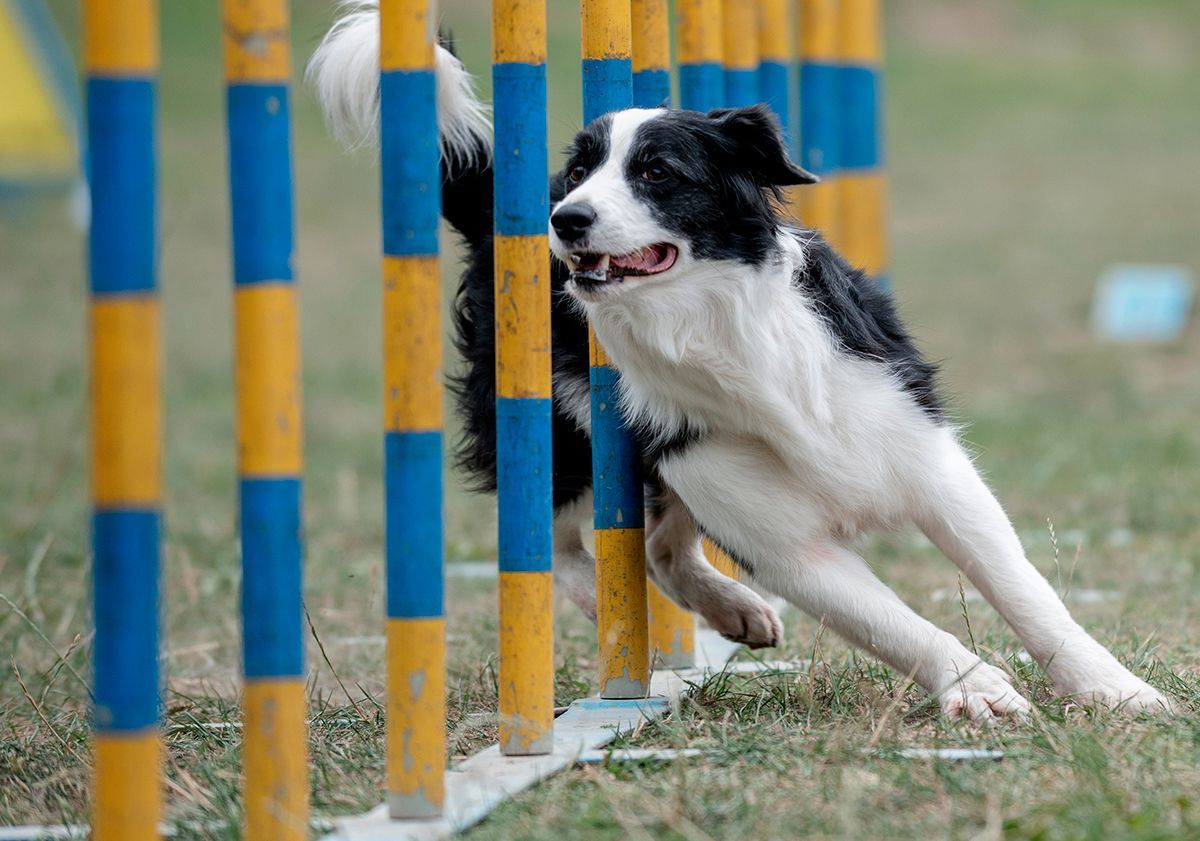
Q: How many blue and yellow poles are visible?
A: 11